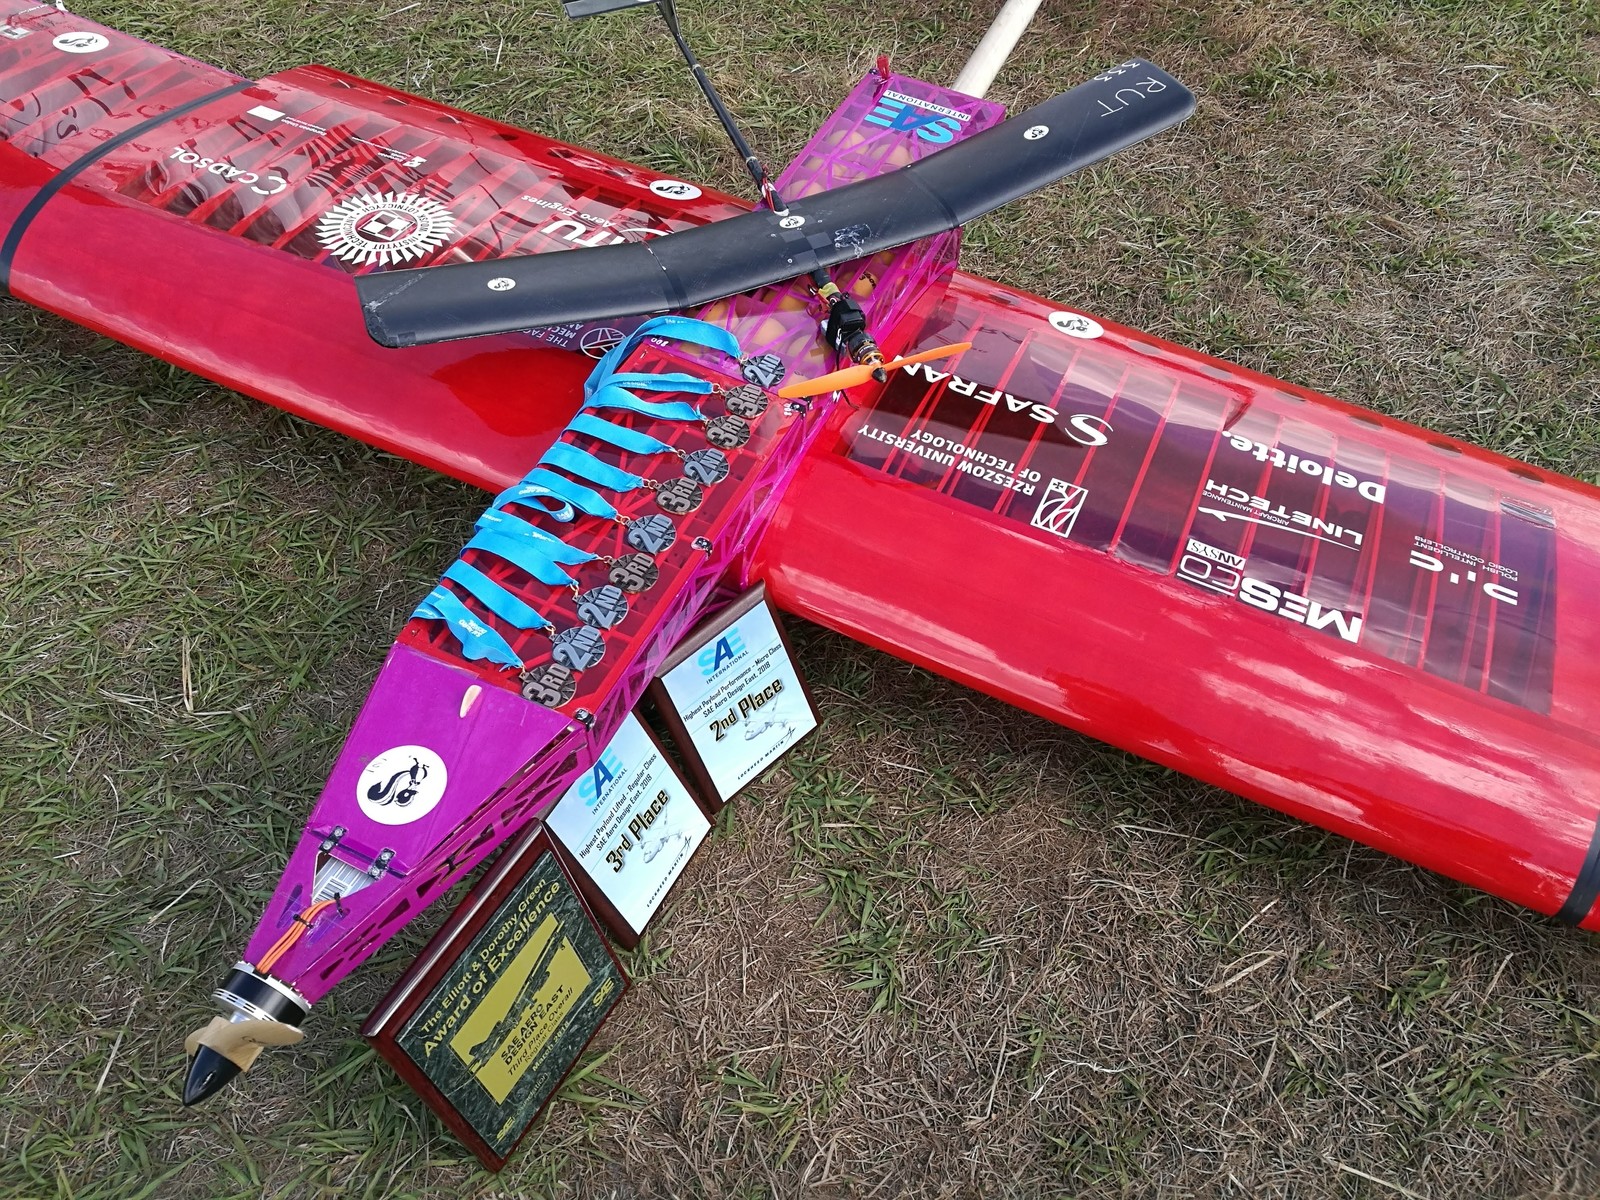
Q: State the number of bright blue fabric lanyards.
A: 10